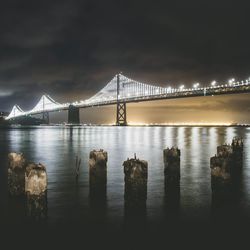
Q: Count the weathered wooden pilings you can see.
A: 8